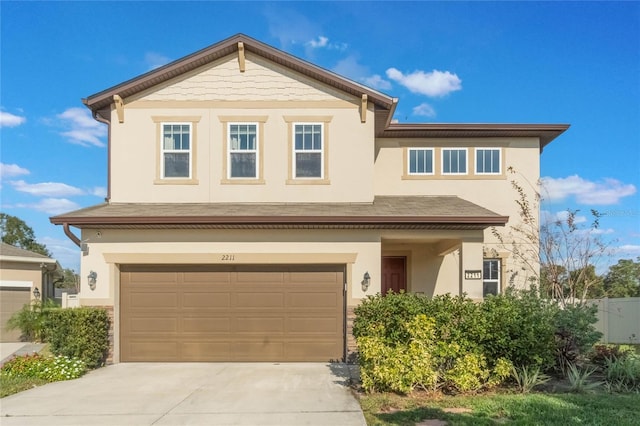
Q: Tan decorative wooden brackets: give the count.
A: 3